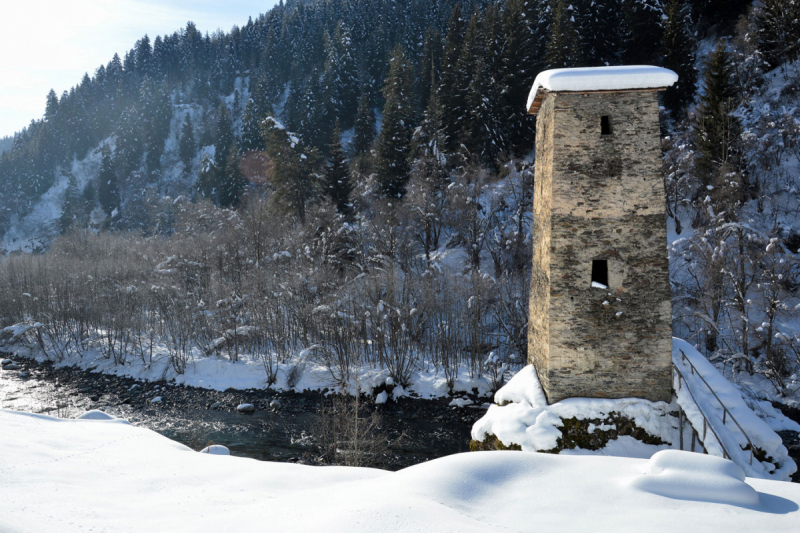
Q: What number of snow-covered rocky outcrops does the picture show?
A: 1